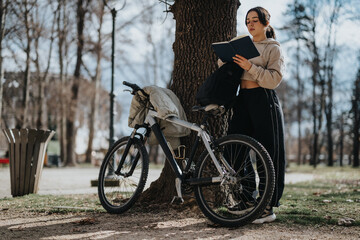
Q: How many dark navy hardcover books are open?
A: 1